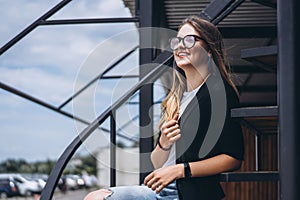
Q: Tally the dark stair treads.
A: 3